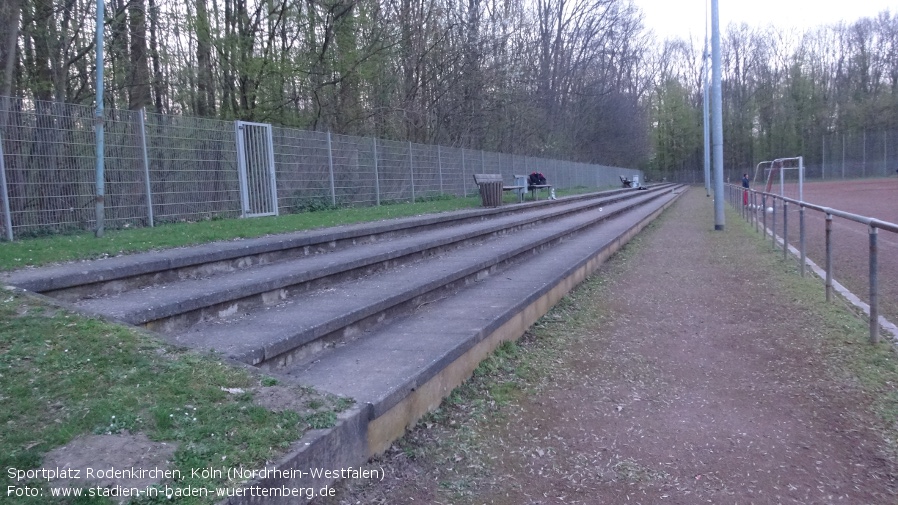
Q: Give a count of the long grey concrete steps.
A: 4